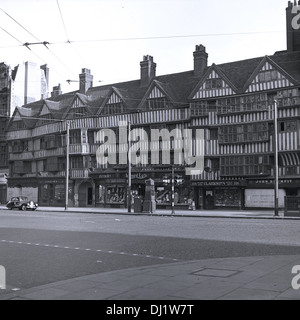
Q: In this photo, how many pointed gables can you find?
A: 7